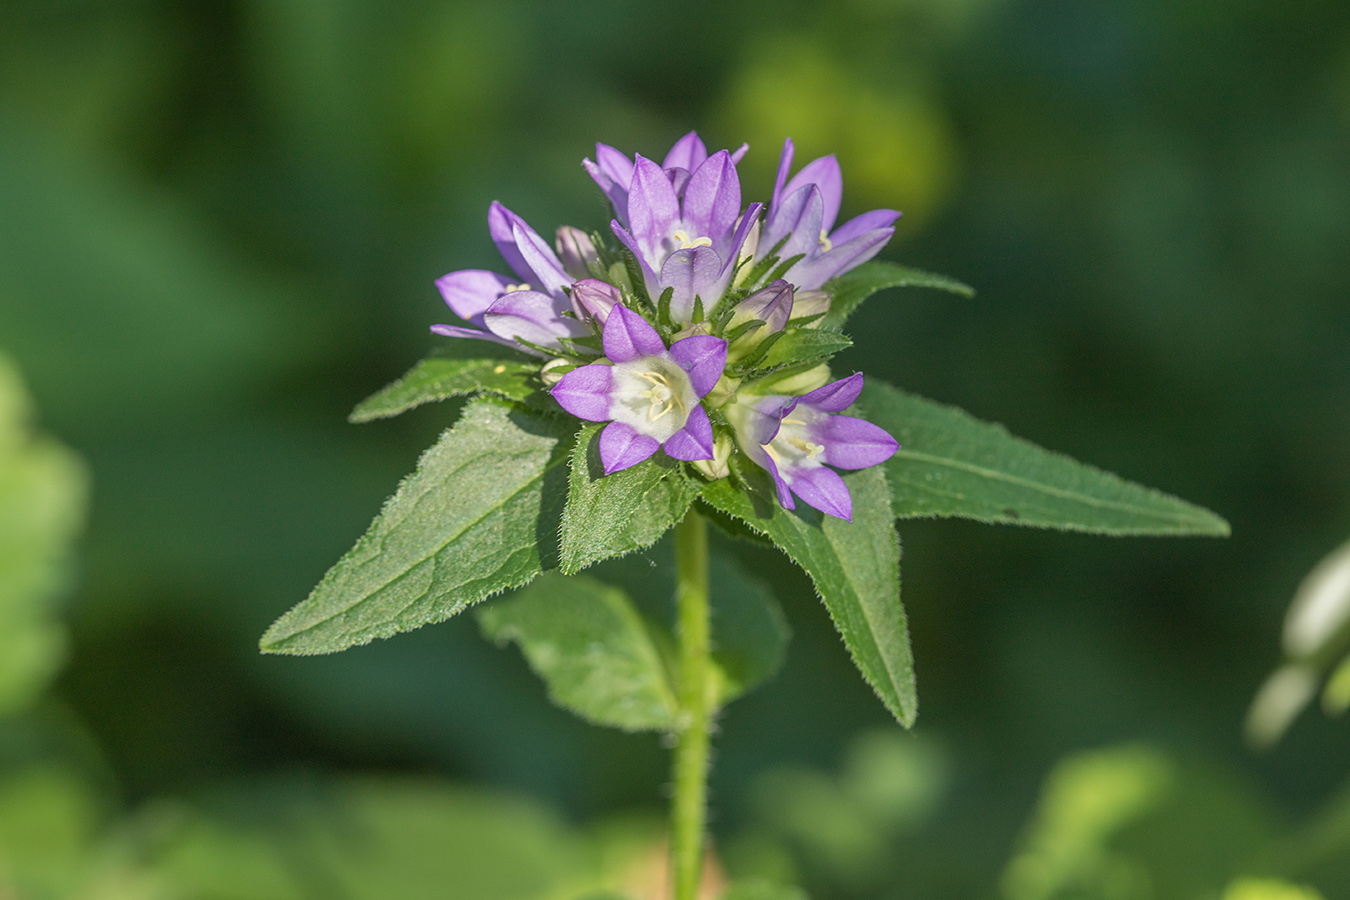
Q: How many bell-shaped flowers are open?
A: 6